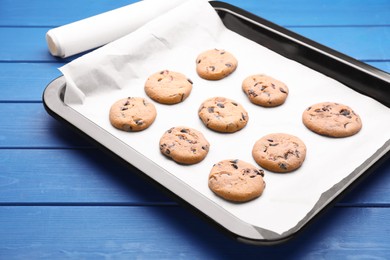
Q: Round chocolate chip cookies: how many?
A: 9